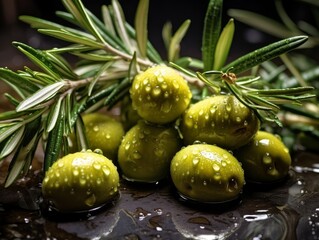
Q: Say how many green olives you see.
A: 7